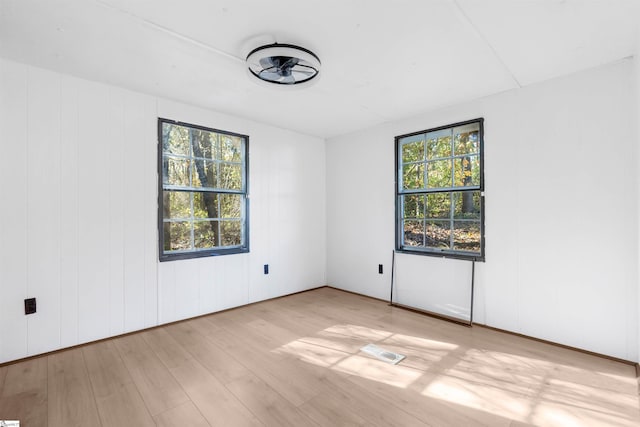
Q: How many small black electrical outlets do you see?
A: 3